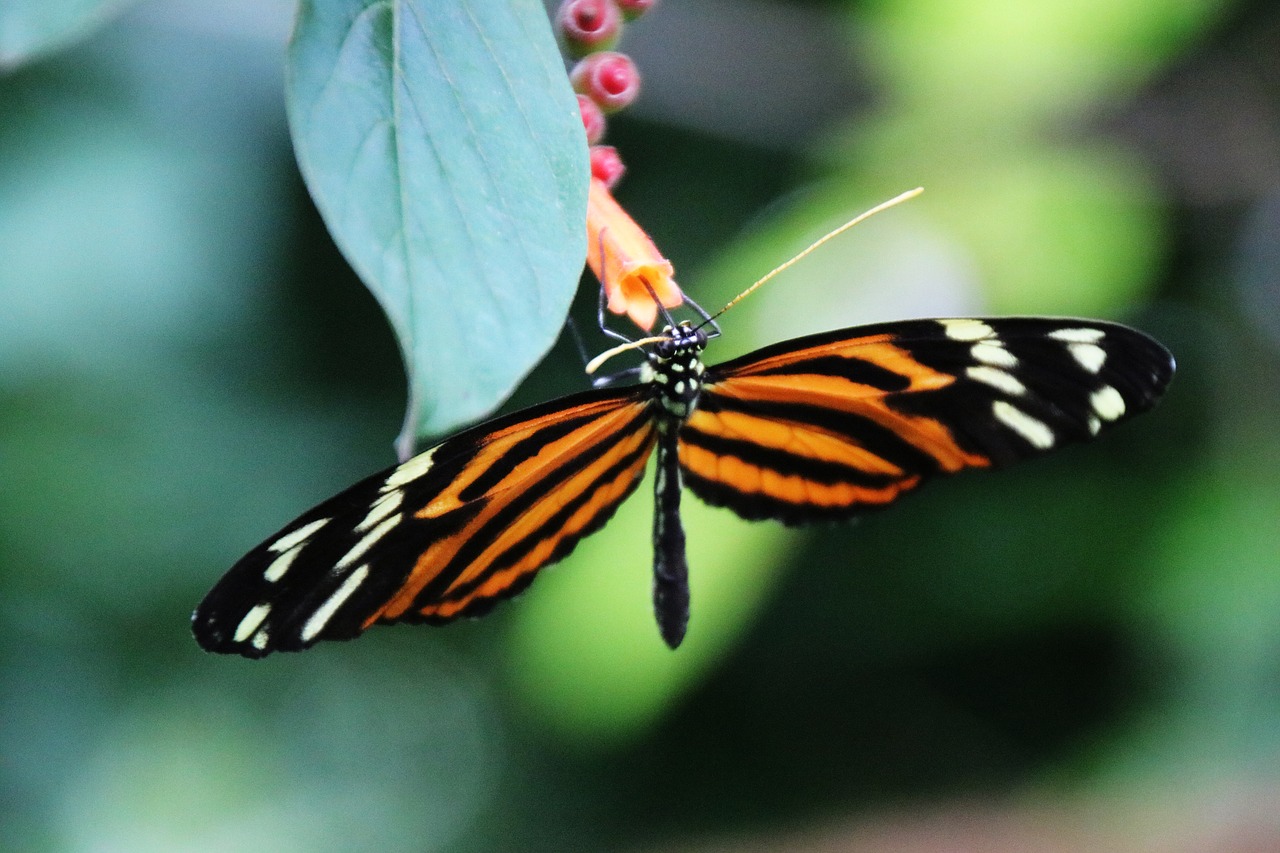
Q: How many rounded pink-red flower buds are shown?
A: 5